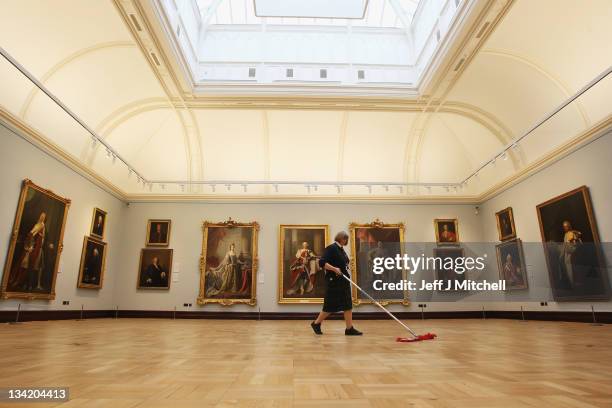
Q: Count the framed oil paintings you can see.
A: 13